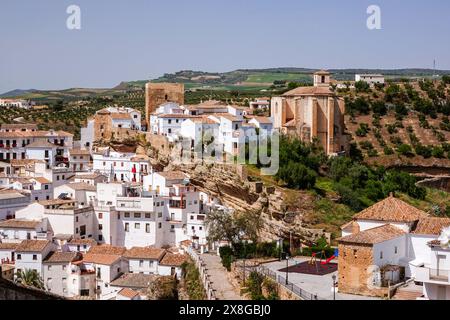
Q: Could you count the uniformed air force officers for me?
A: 0